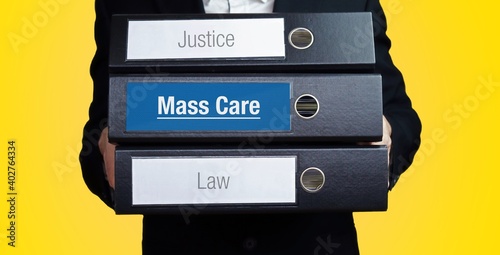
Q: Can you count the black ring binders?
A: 3